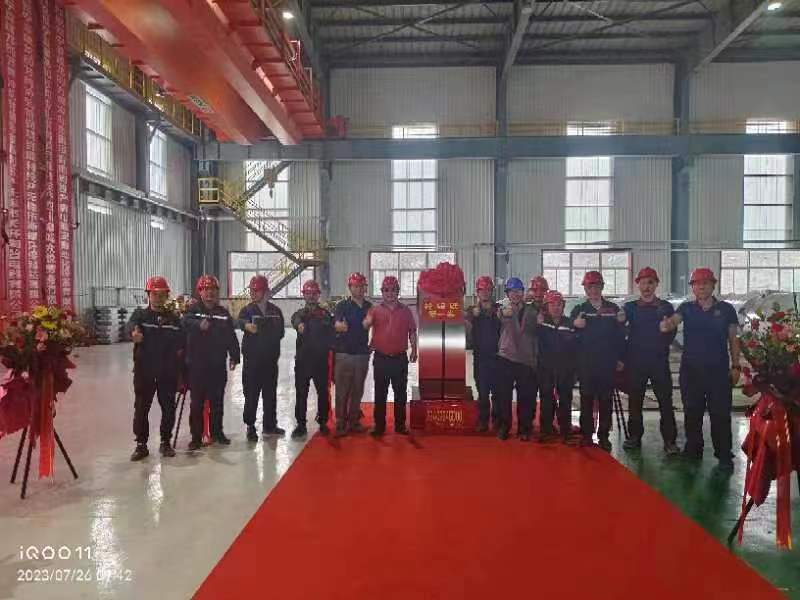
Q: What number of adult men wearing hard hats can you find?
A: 13